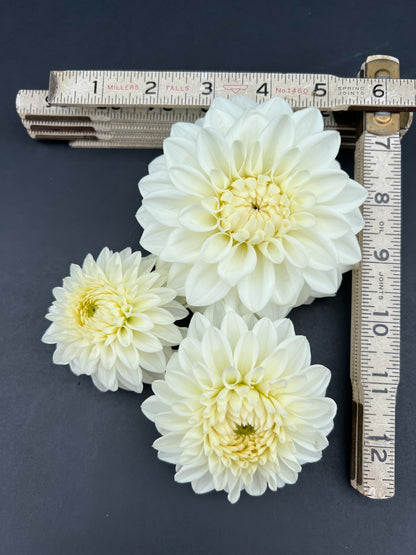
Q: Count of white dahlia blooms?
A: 3